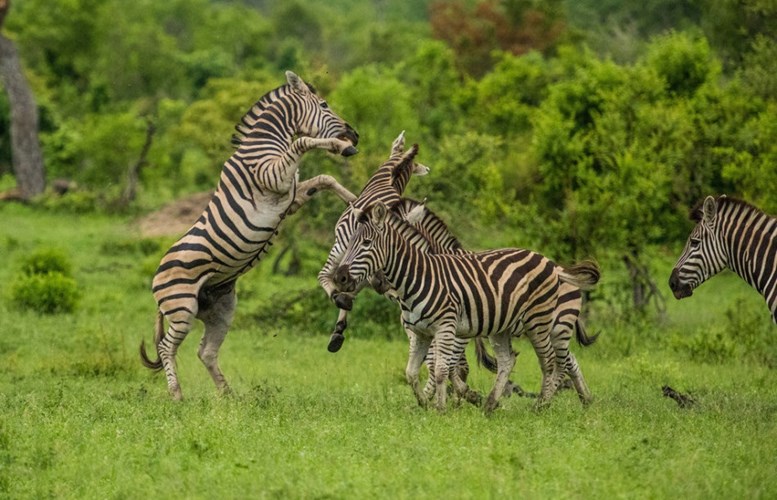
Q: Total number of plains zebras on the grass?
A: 5